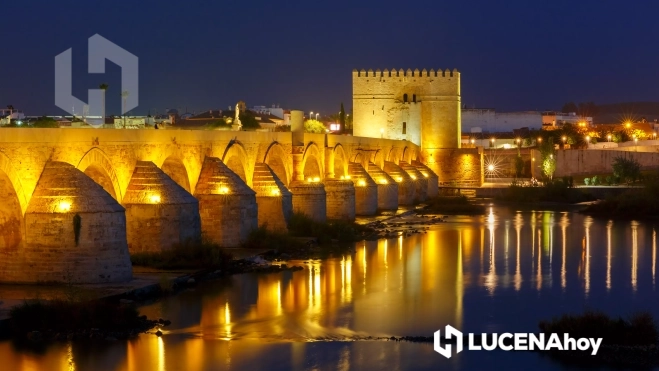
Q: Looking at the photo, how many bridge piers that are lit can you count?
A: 11